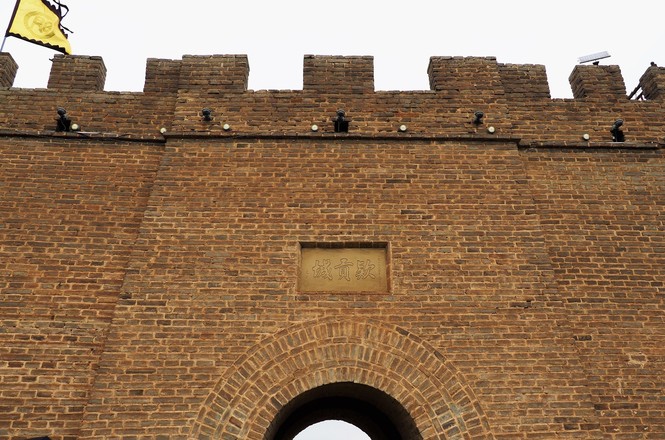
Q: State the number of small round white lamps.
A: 7